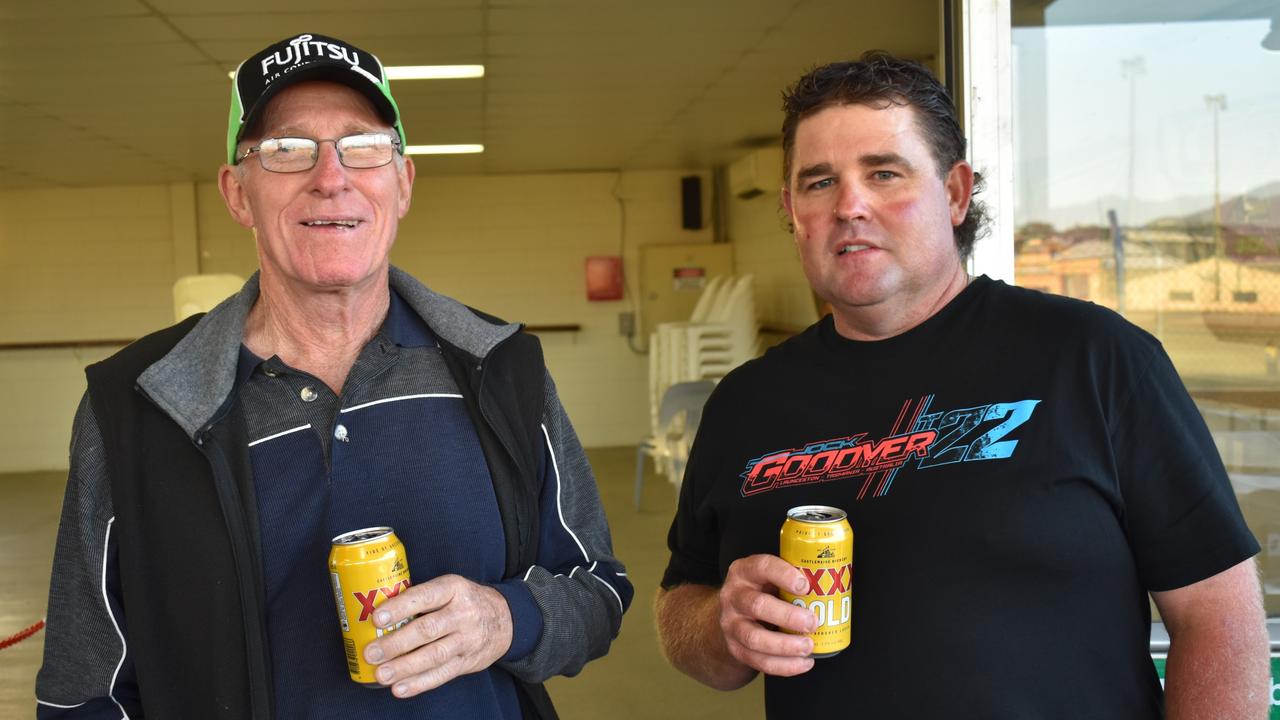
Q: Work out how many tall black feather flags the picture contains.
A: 0